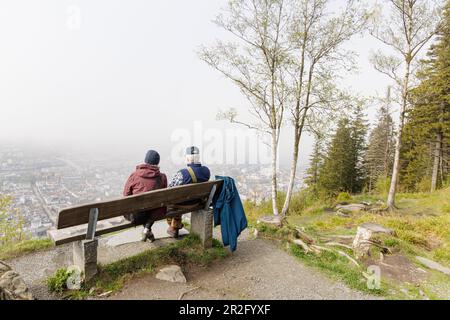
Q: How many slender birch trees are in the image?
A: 3